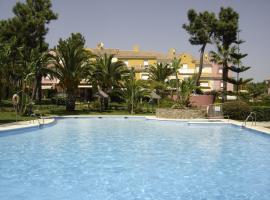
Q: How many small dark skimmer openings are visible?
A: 3